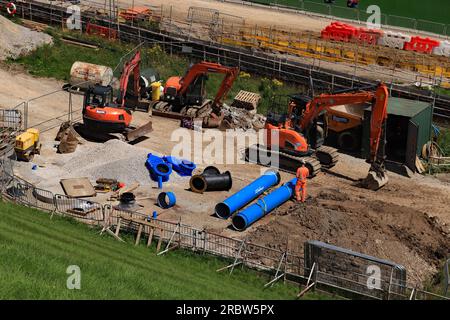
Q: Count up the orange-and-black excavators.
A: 3